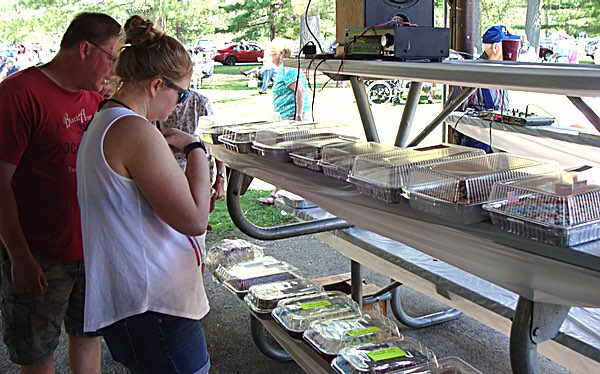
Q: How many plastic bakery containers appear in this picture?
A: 15